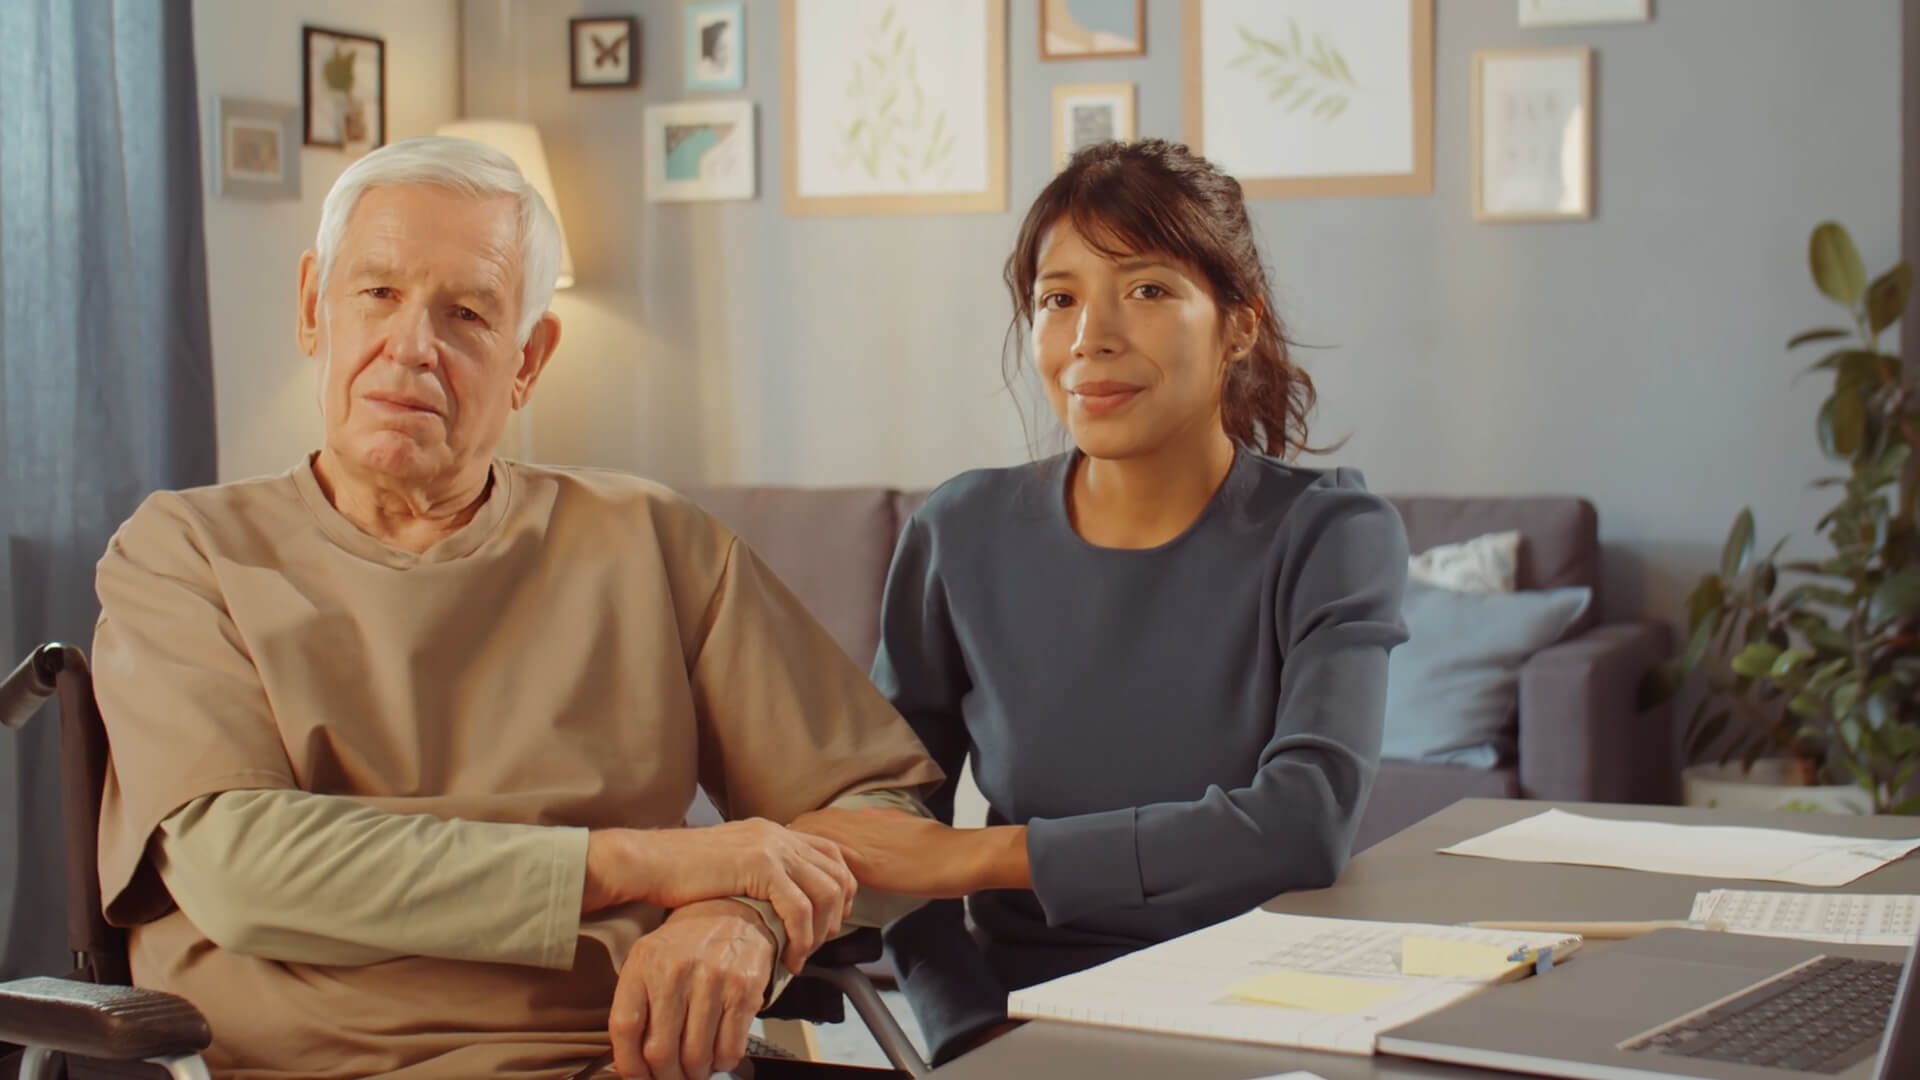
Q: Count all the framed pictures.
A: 11